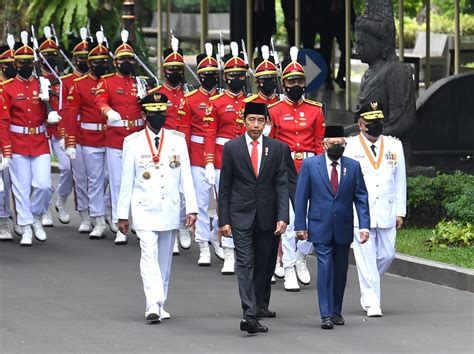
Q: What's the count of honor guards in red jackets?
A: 11